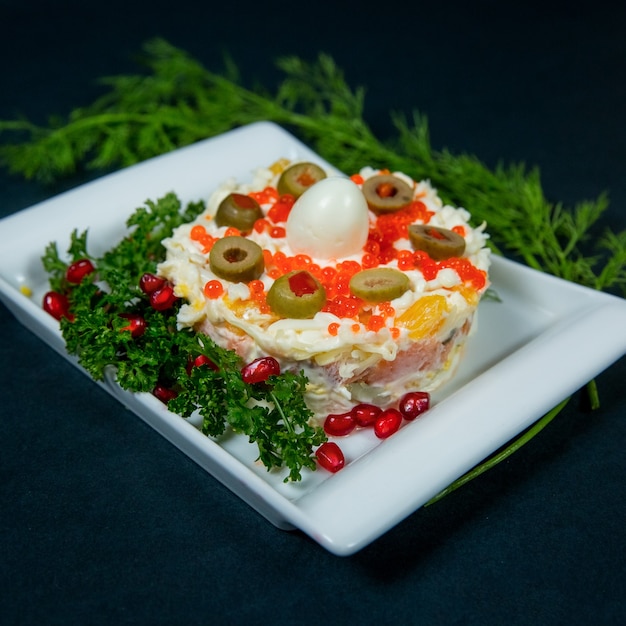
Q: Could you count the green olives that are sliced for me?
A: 7